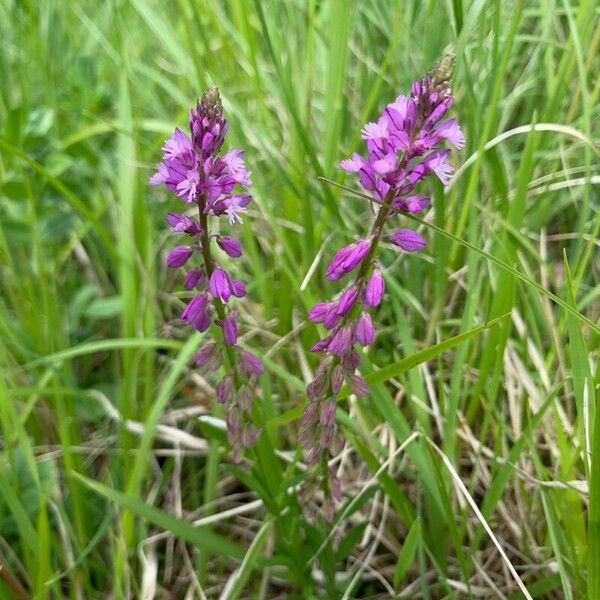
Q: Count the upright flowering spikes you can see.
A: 2